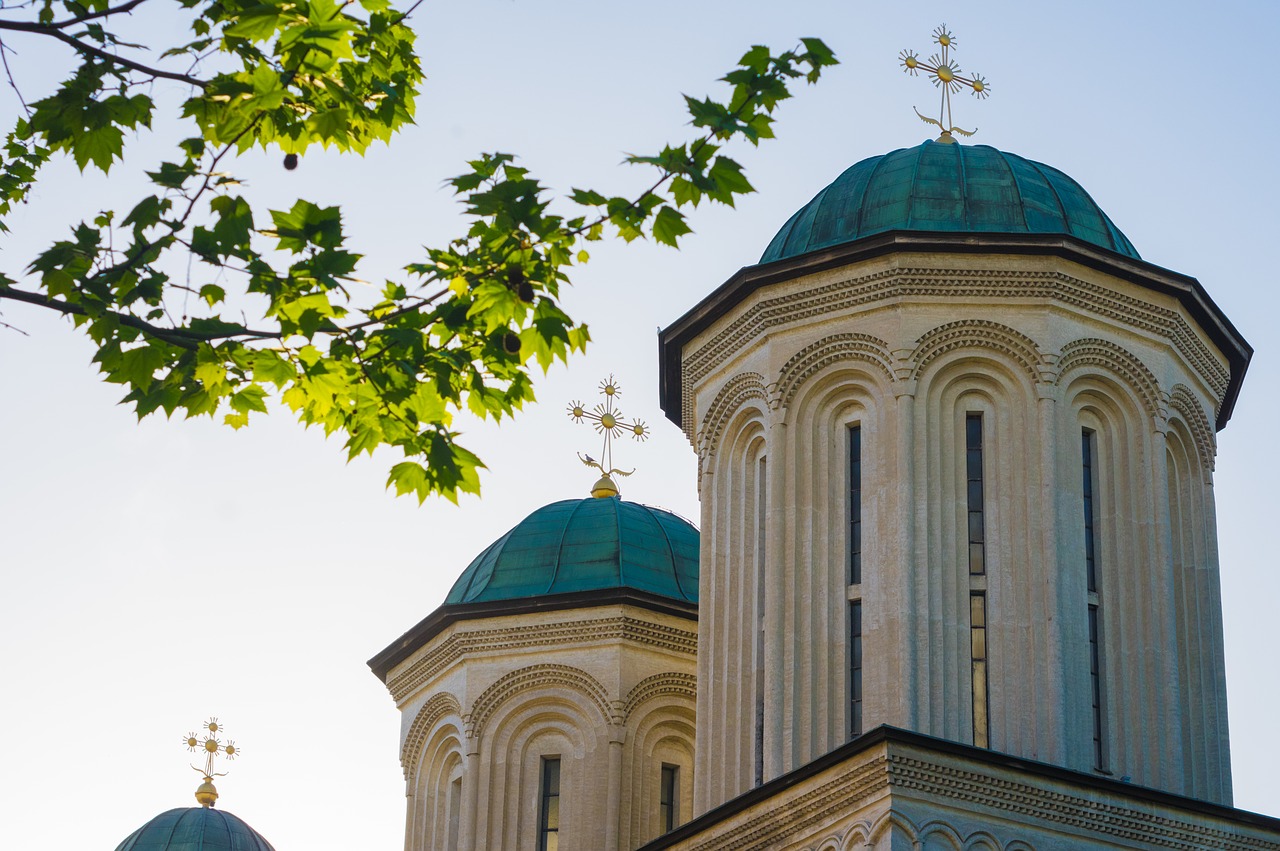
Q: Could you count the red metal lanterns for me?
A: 0